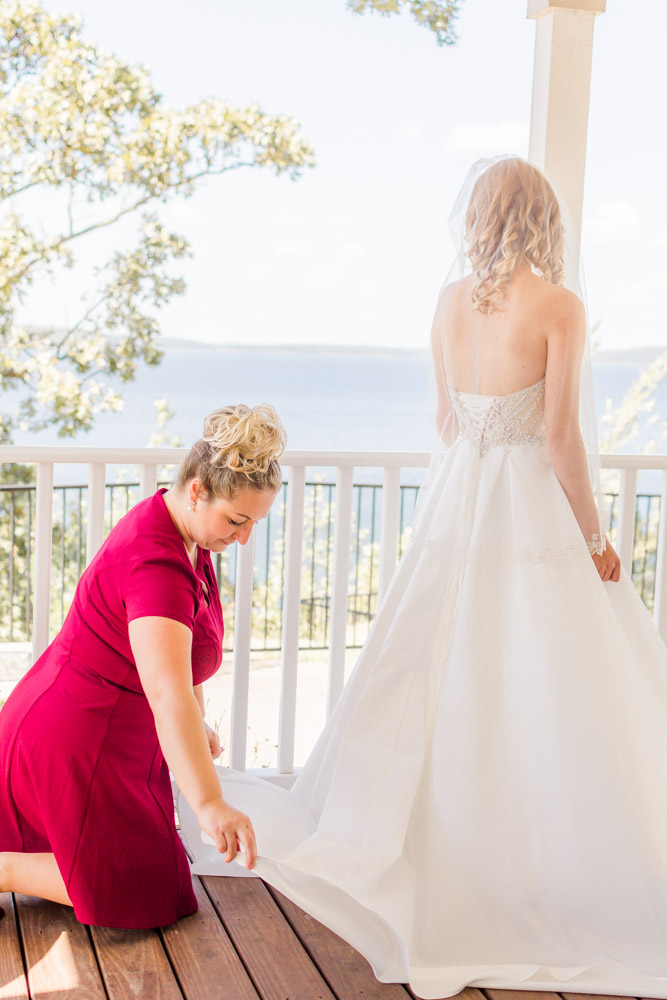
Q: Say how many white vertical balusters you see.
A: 9